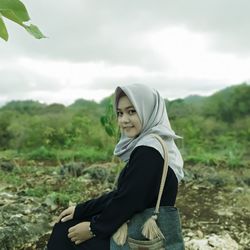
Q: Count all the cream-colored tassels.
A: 2